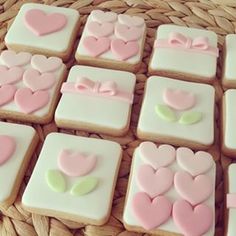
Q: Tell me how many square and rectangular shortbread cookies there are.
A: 12